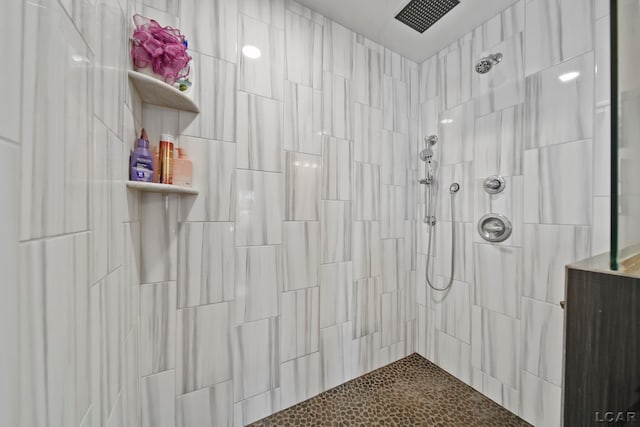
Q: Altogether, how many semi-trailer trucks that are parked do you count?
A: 0